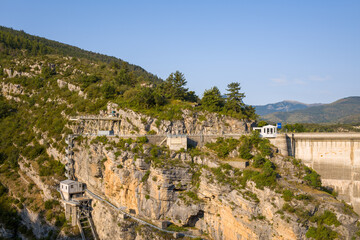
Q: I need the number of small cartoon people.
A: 0